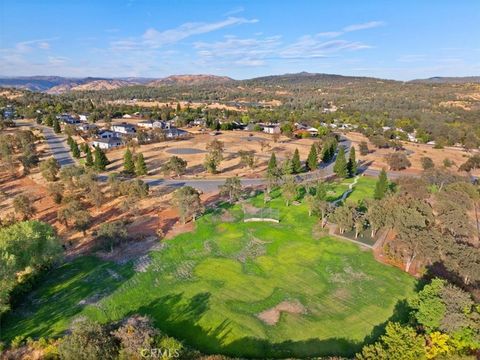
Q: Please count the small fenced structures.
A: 1